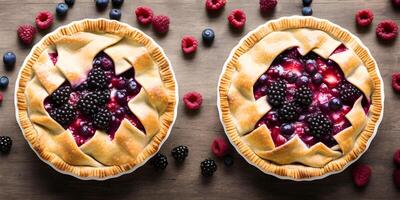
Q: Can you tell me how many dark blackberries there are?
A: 15